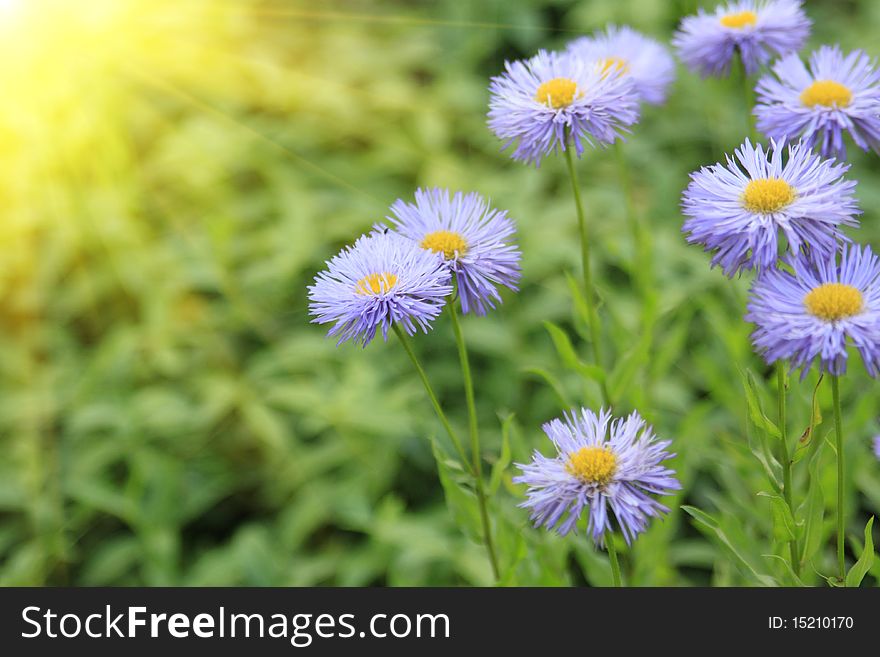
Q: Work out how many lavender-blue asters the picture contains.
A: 9